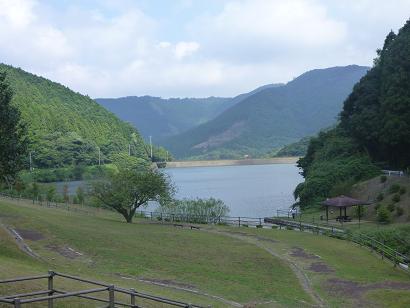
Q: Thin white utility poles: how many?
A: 5